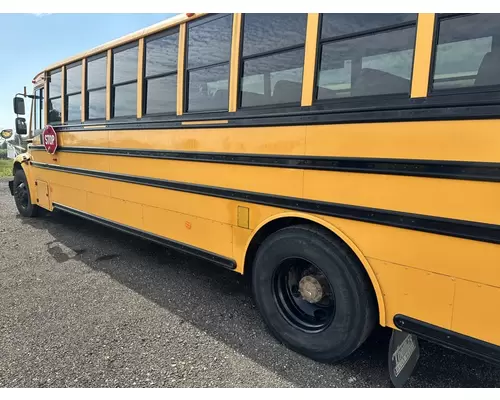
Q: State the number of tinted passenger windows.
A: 9